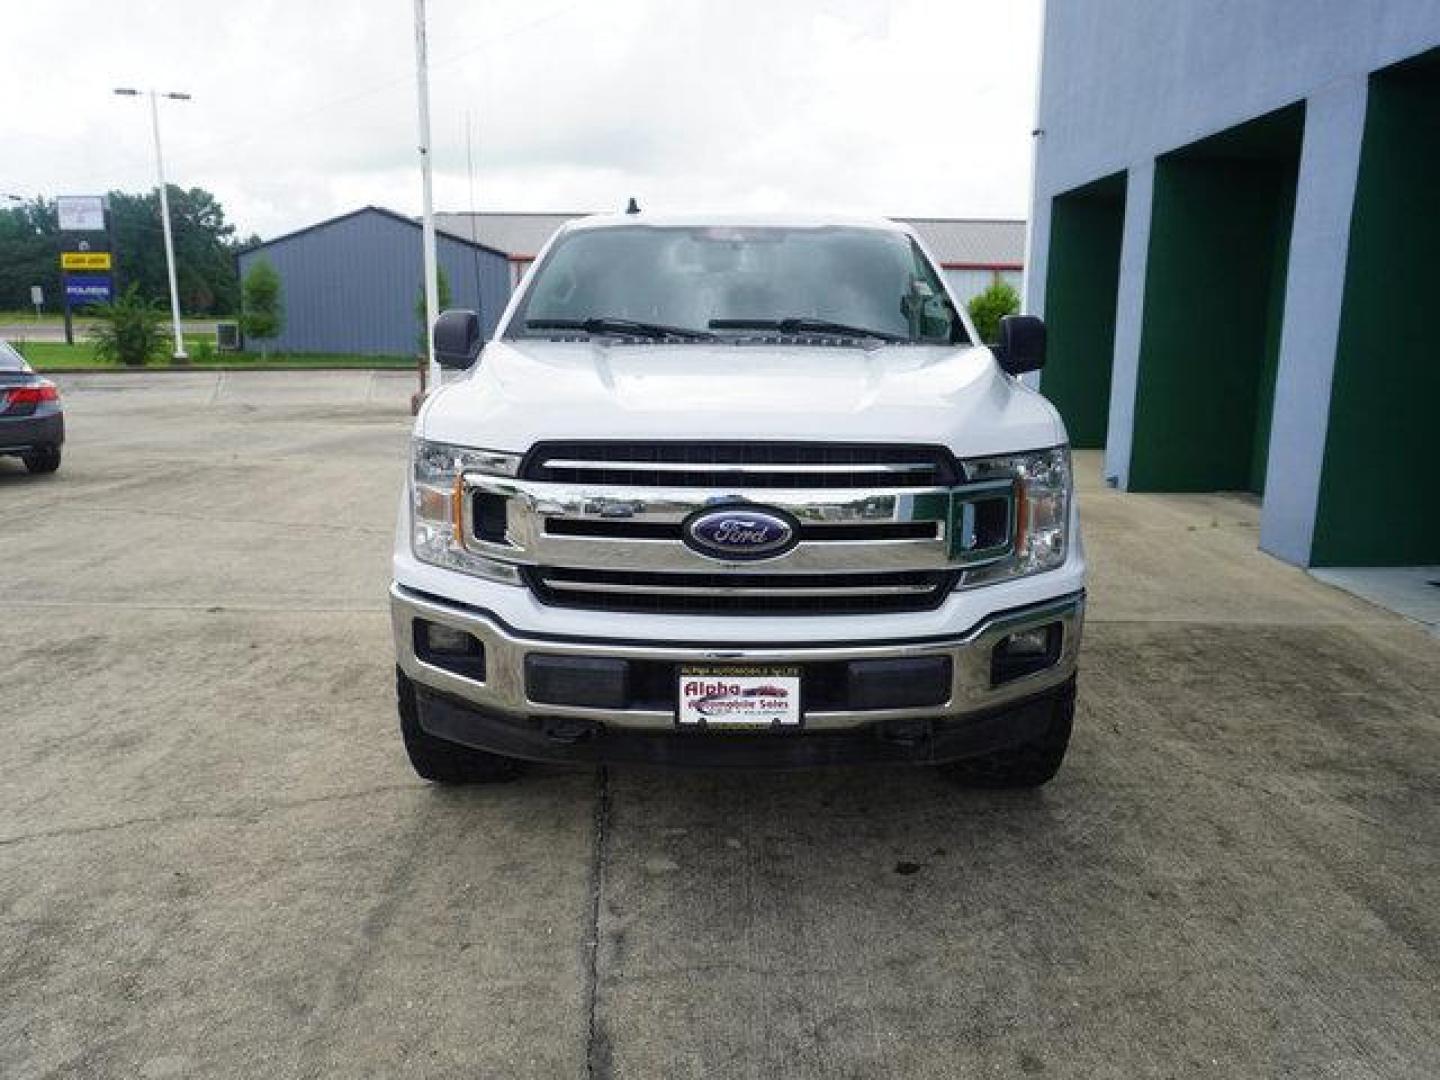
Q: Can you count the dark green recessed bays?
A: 3